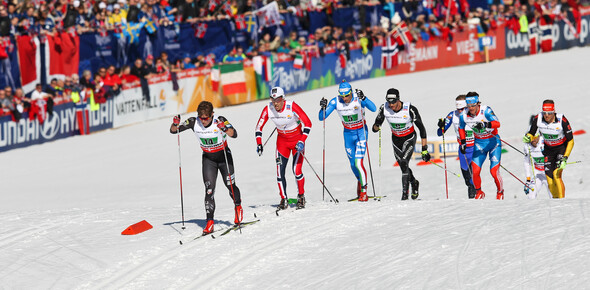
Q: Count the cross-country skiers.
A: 8